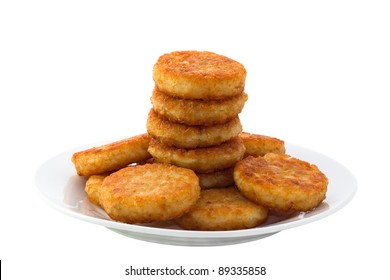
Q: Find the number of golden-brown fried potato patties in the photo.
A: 11